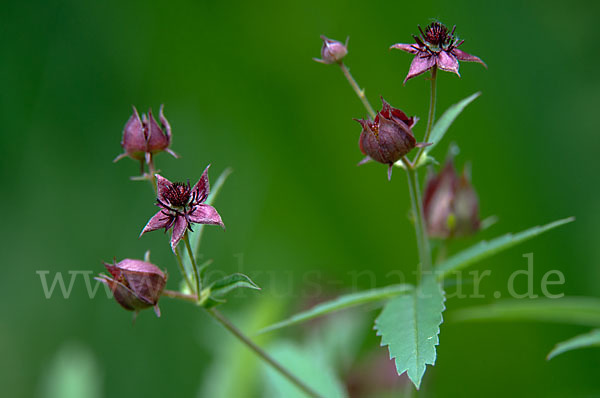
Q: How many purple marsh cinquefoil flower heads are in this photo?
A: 7